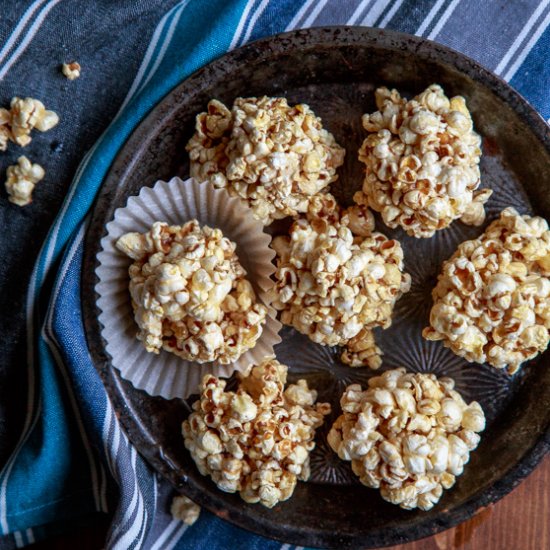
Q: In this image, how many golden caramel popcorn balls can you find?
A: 7